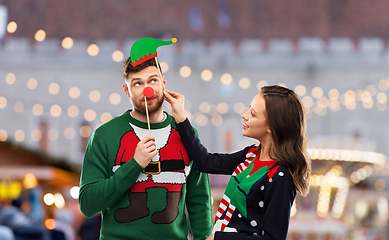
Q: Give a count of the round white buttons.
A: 5